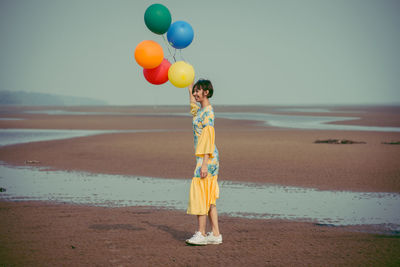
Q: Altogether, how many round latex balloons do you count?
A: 5